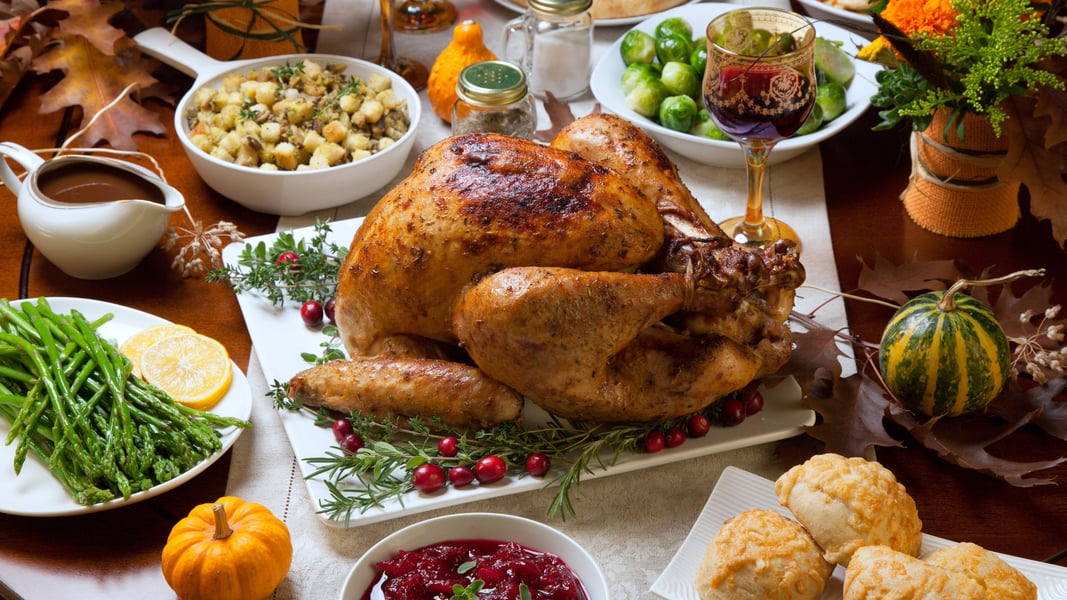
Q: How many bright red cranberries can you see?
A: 15